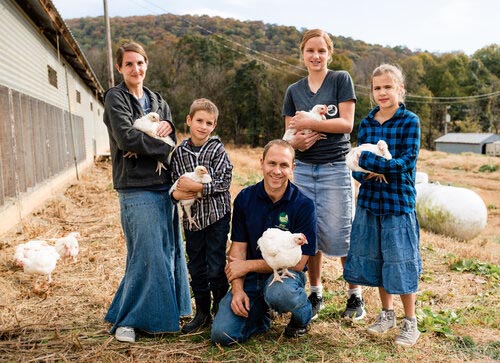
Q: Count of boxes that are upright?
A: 0